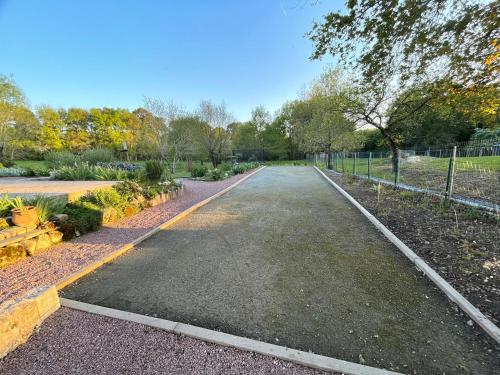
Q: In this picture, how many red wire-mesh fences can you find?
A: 0